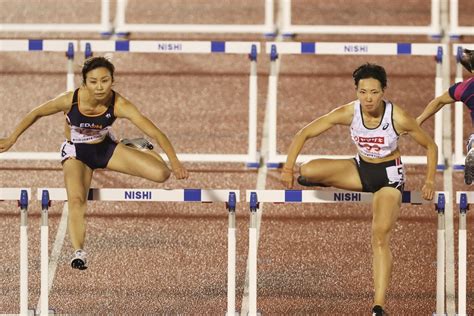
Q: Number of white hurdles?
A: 12